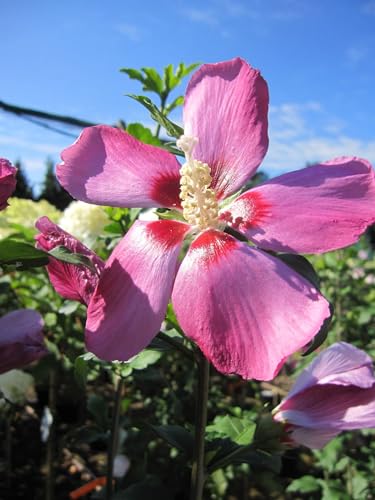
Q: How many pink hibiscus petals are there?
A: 5